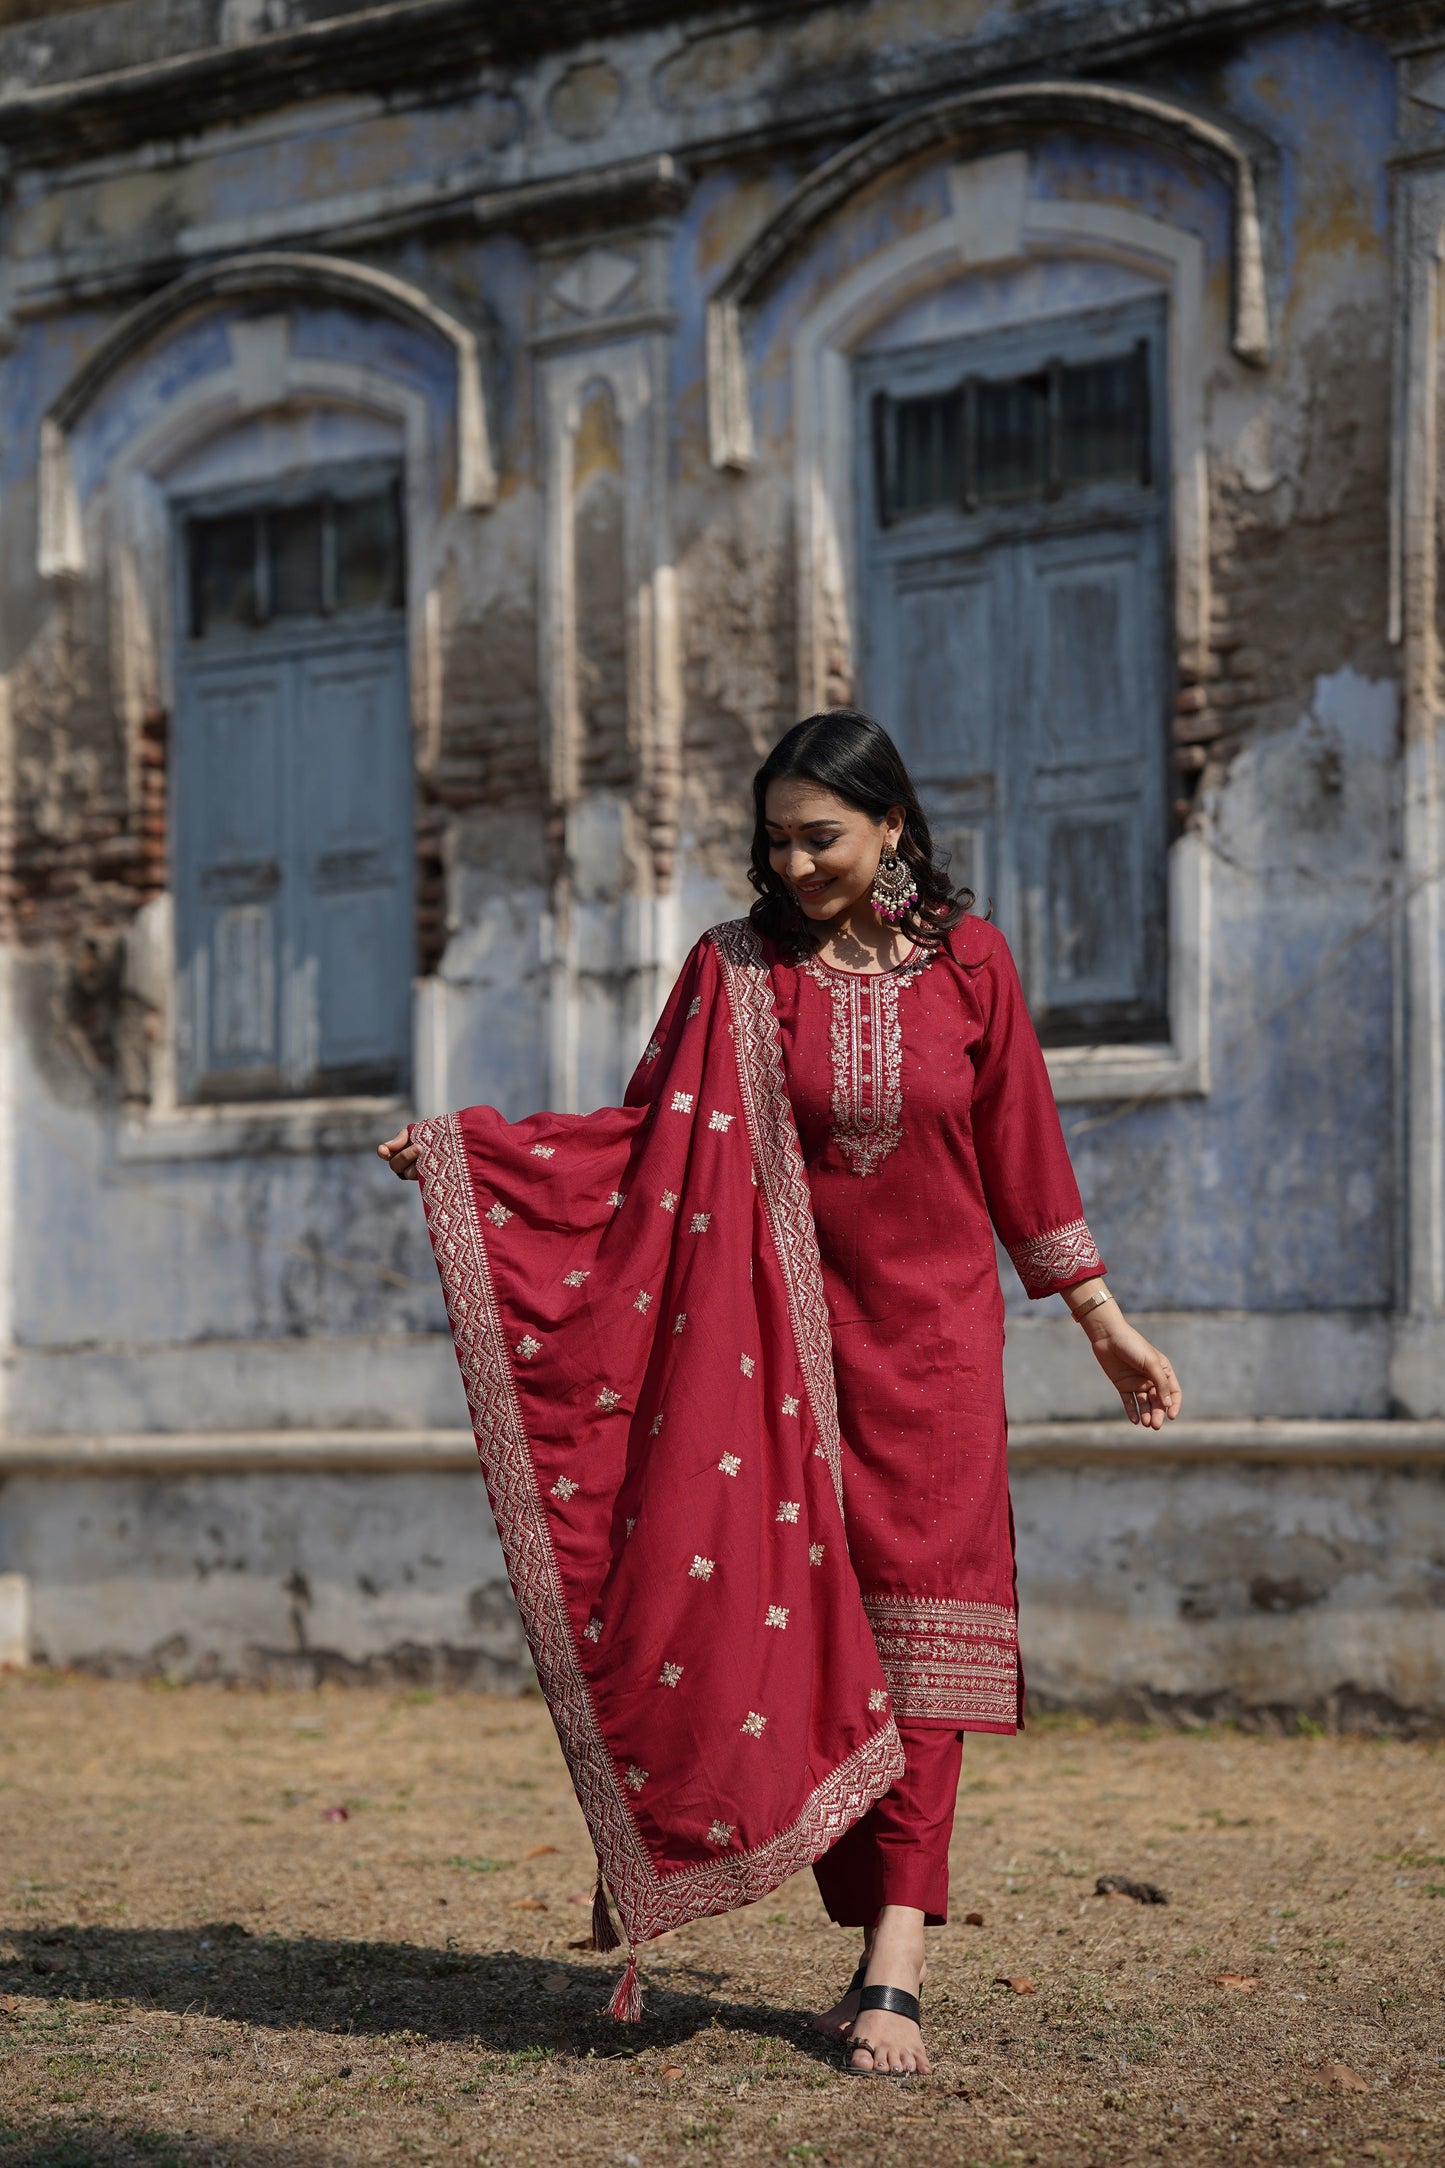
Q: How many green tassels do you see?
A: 0